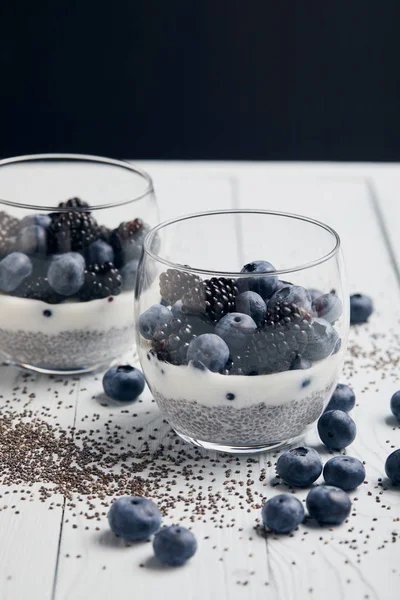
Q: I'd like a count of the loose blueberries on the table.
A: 12